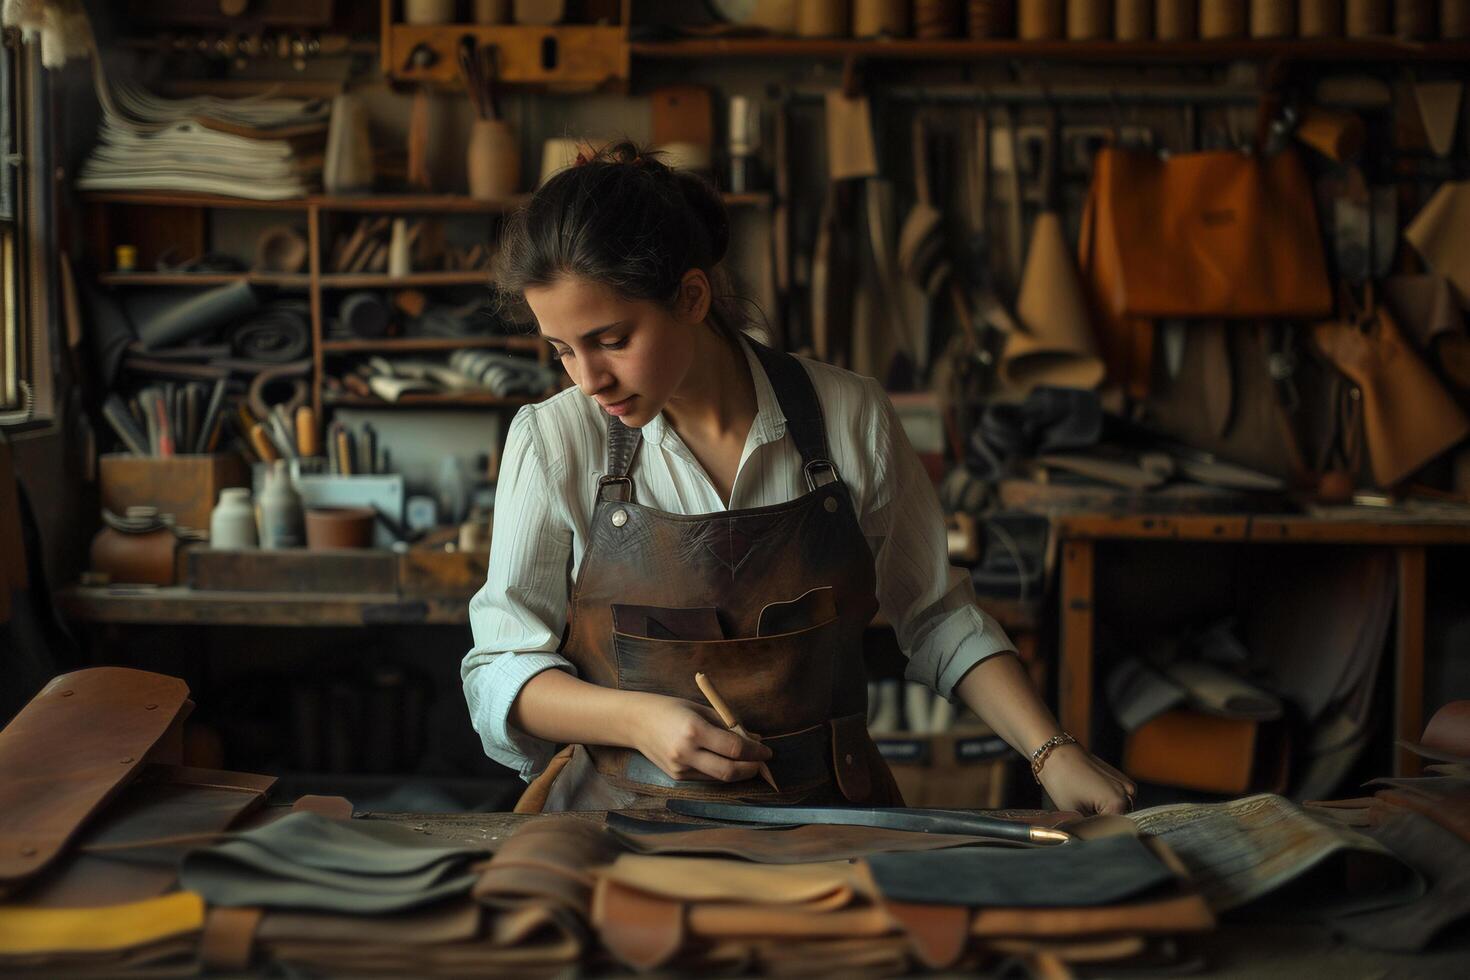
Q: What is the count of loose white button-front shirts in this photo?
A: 1